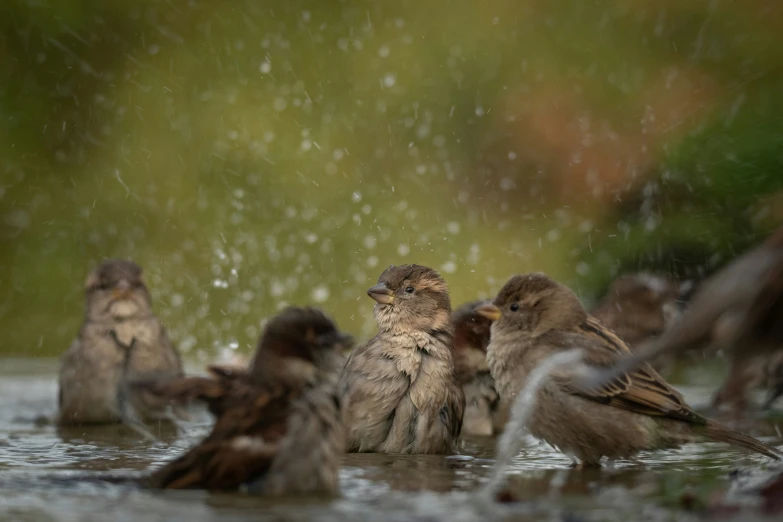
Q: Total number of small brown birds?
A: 7